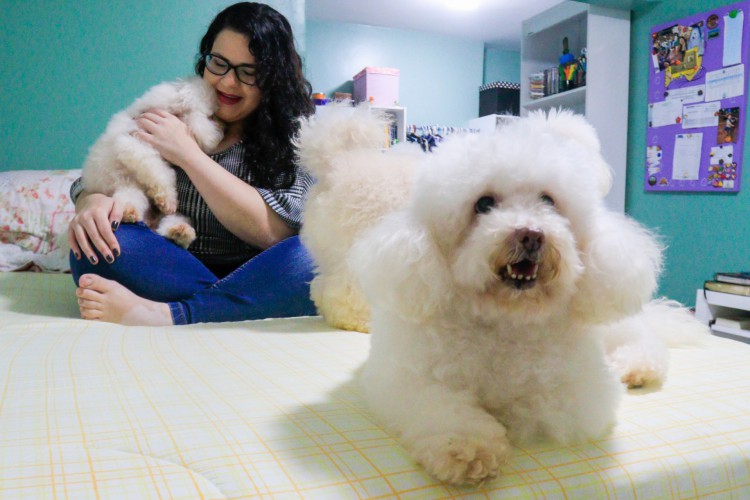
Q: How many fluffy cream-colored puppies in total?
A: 3